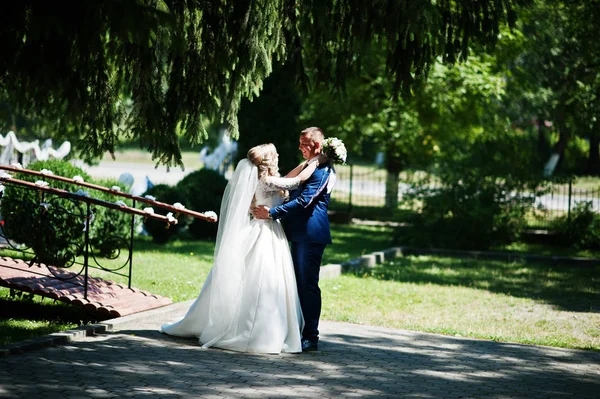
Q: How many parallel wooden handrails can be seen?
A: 2